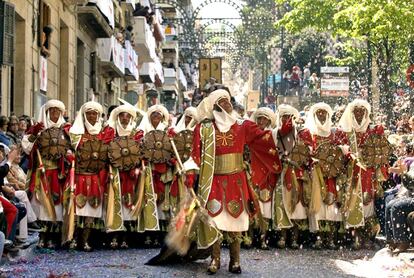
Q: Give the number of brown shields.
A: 8